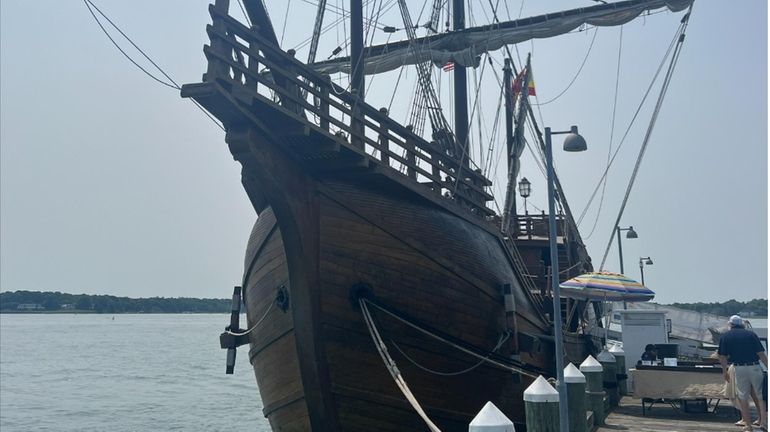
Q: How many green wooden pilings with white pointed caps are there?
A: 6